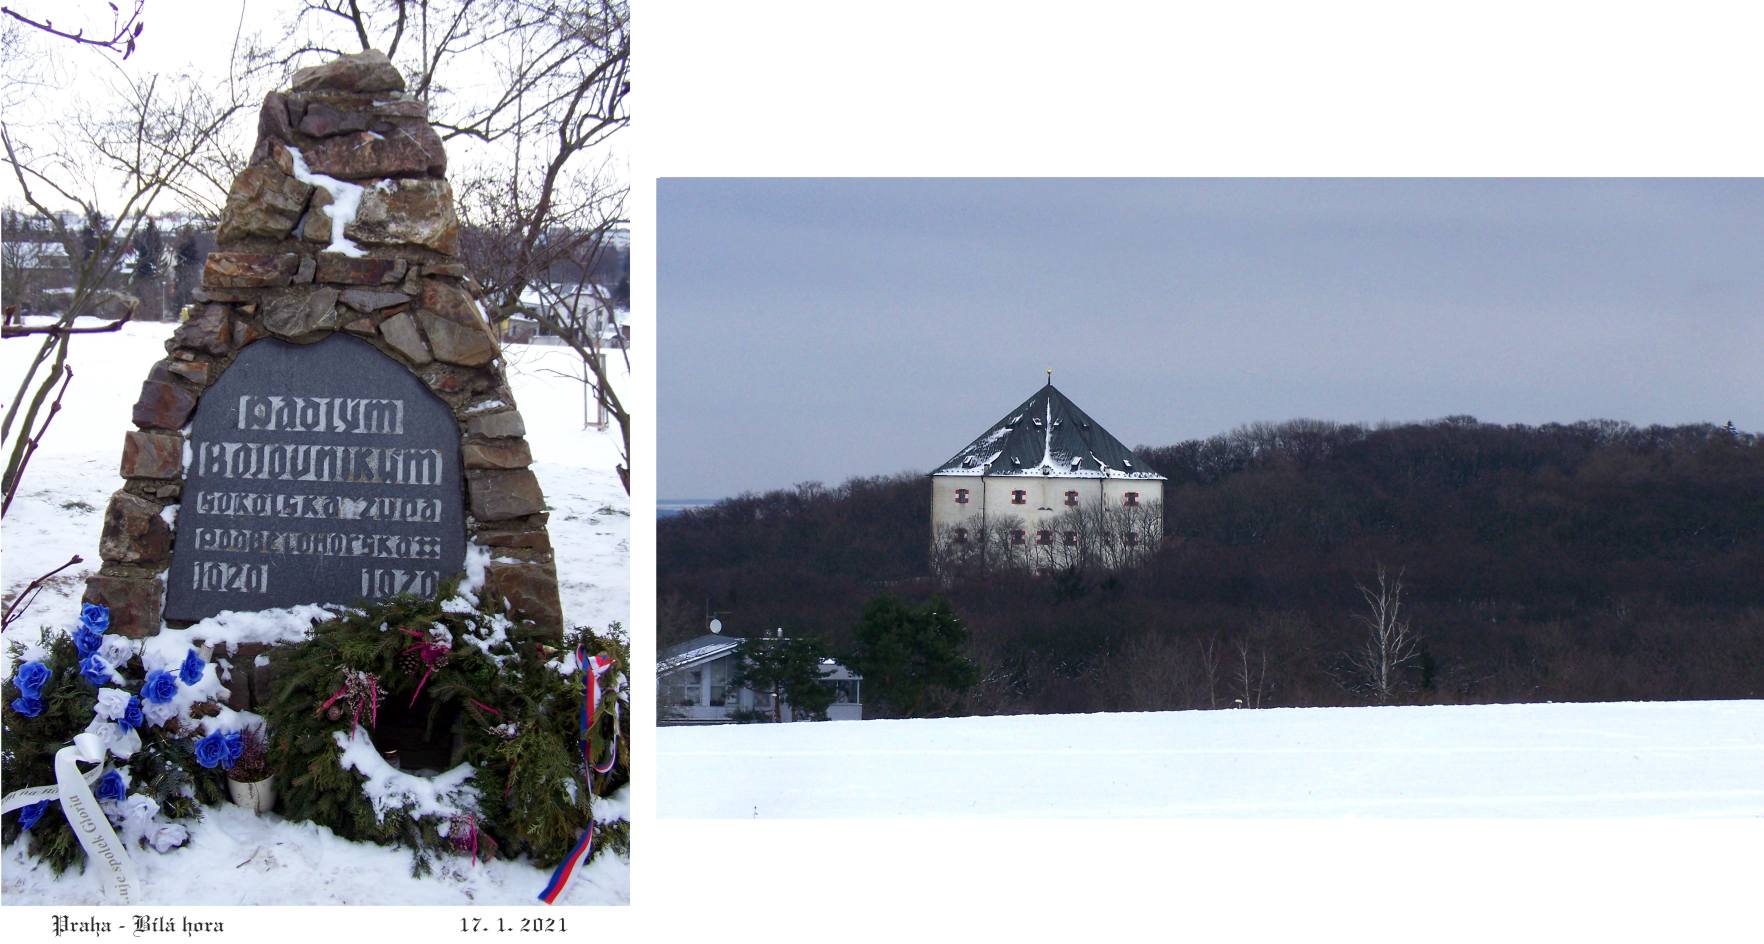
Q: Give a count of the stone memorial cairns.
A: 1